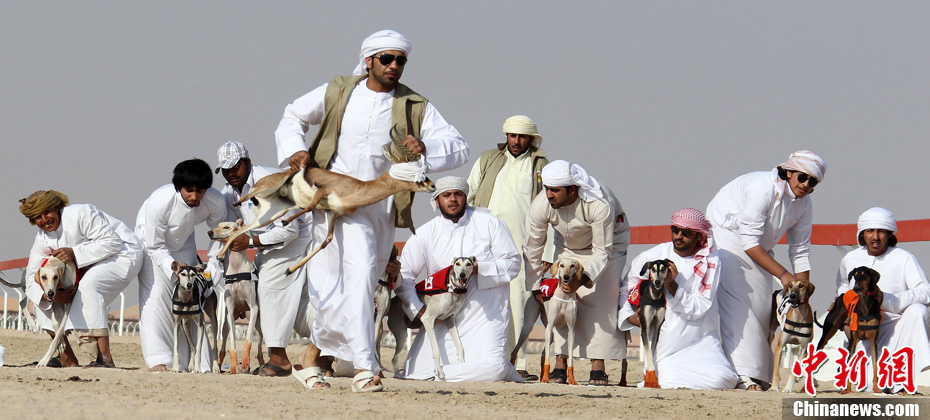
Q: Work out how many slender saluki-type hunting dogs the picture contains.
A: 9